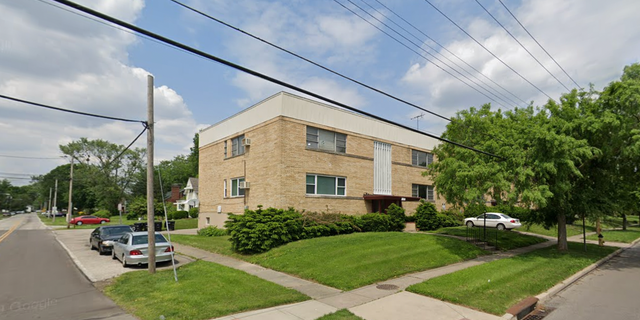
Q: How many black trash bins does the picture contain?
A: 4